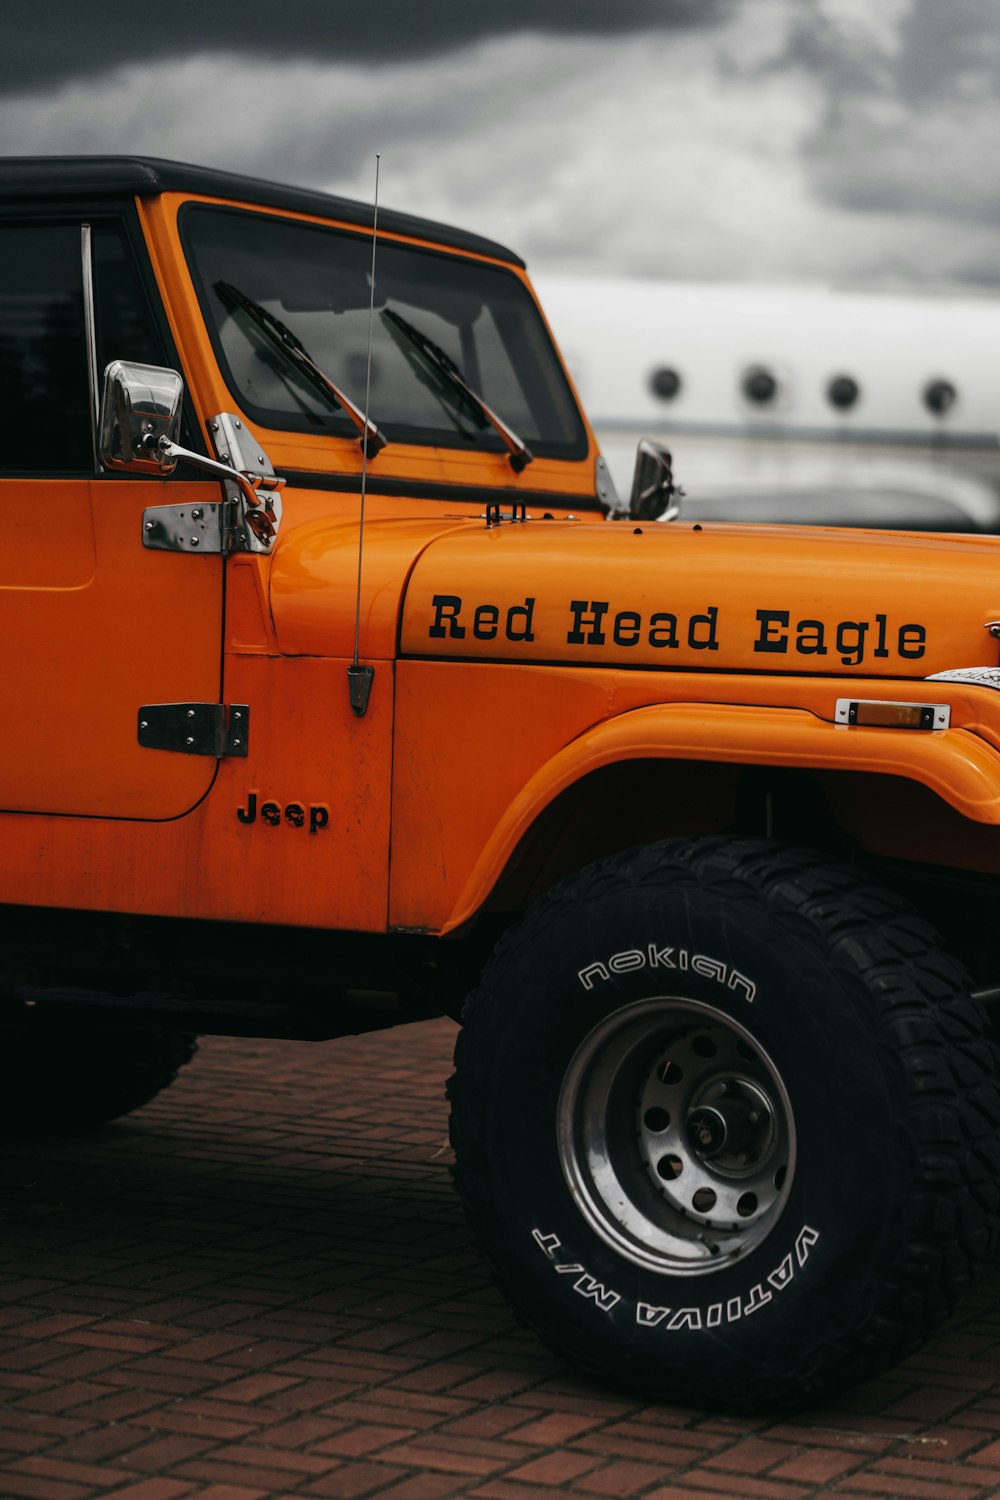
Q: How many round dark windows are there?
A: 4